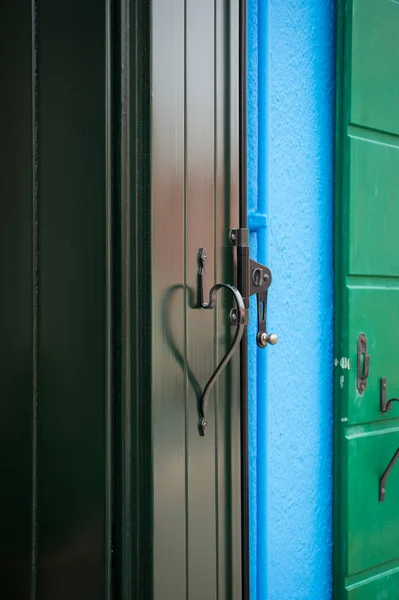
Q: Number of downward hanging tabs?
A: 1